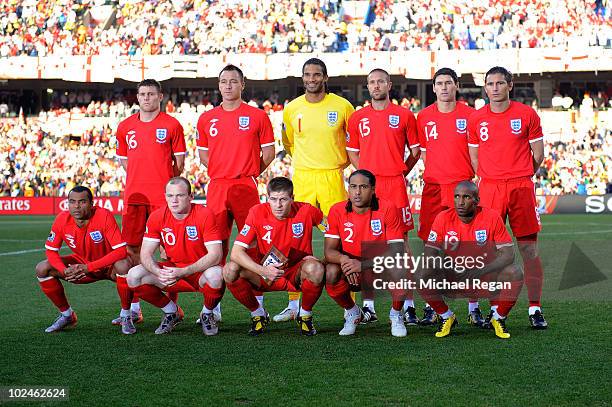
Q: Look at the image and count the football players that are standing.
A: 6